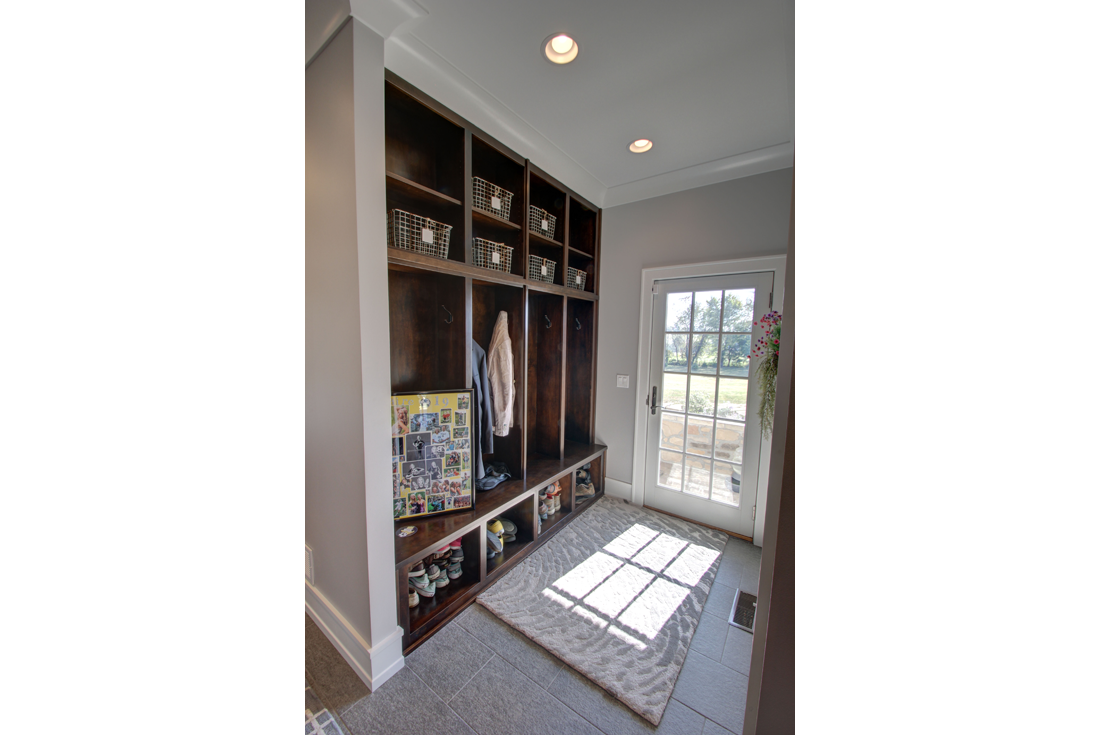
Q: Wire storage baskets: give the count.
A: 6